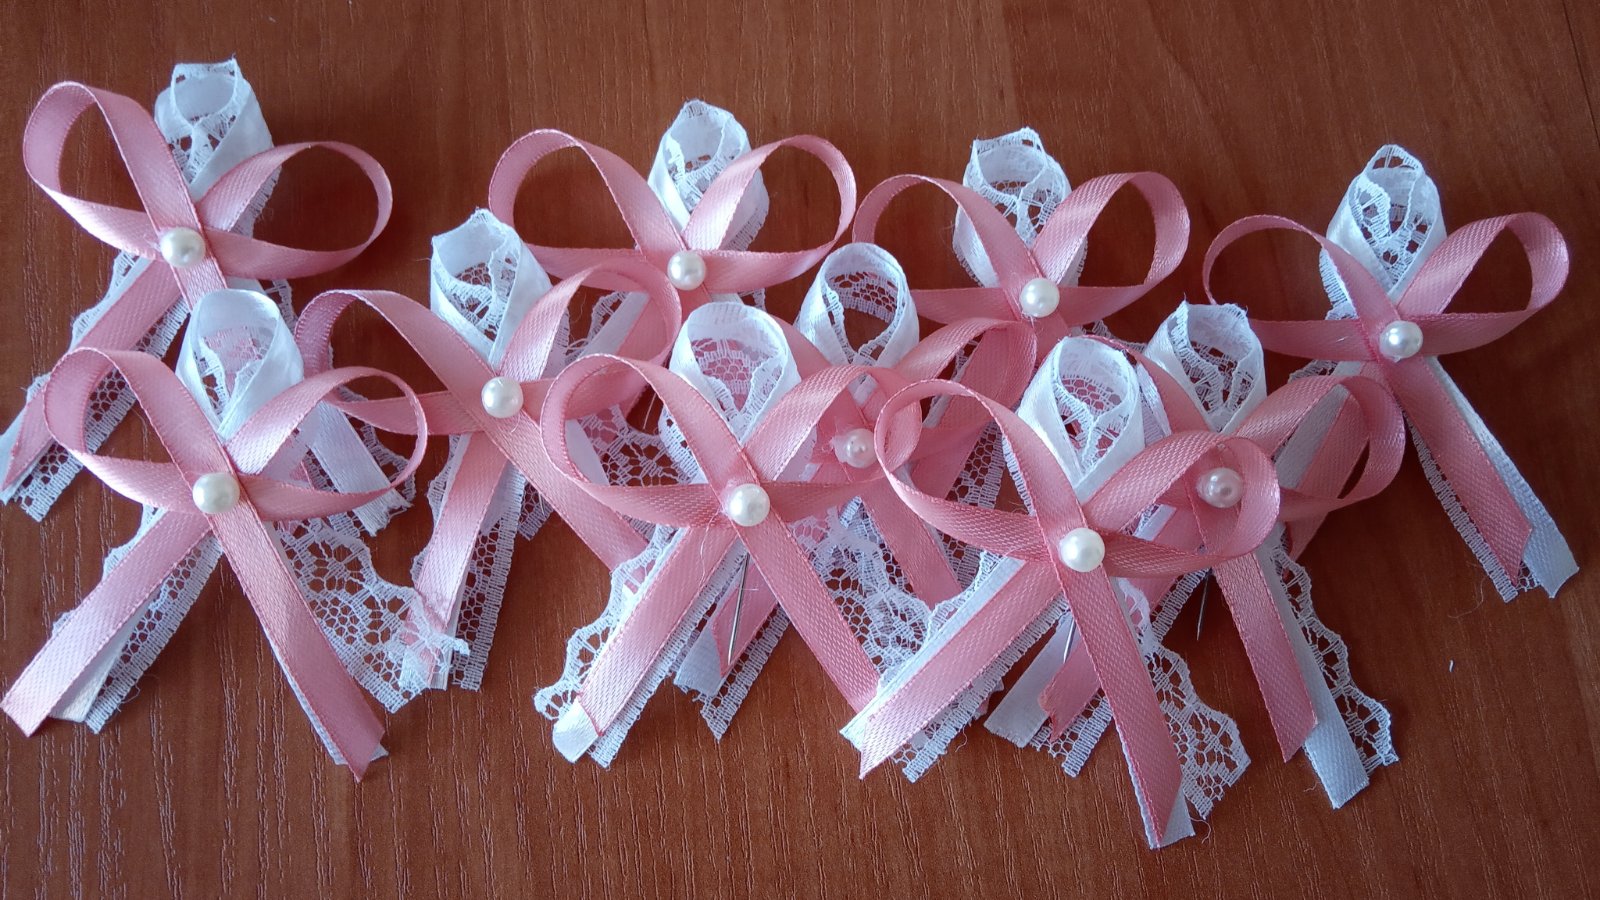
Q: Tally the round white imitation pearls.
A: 10